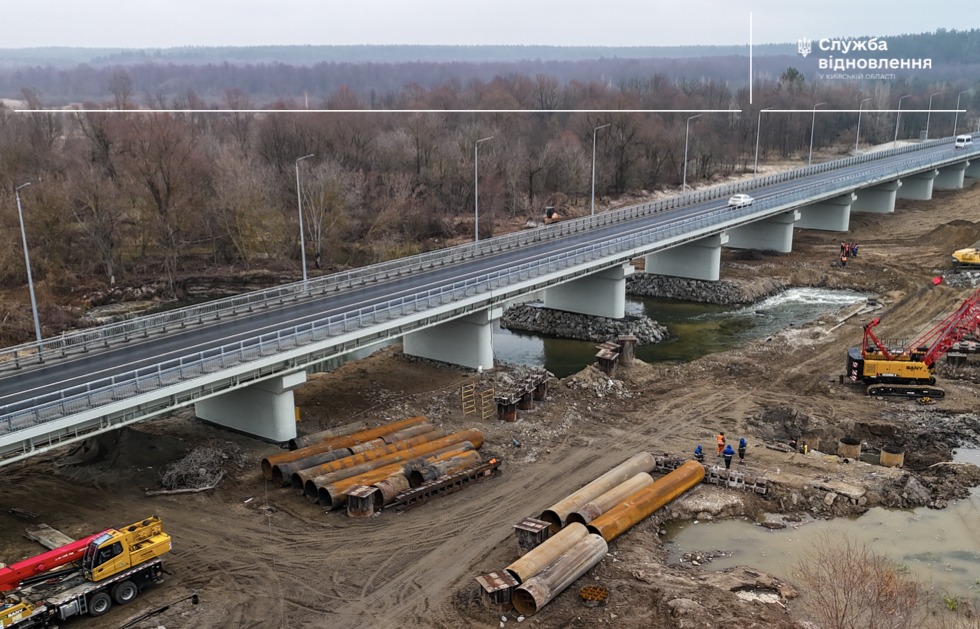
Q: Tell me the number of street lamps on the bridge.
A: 11